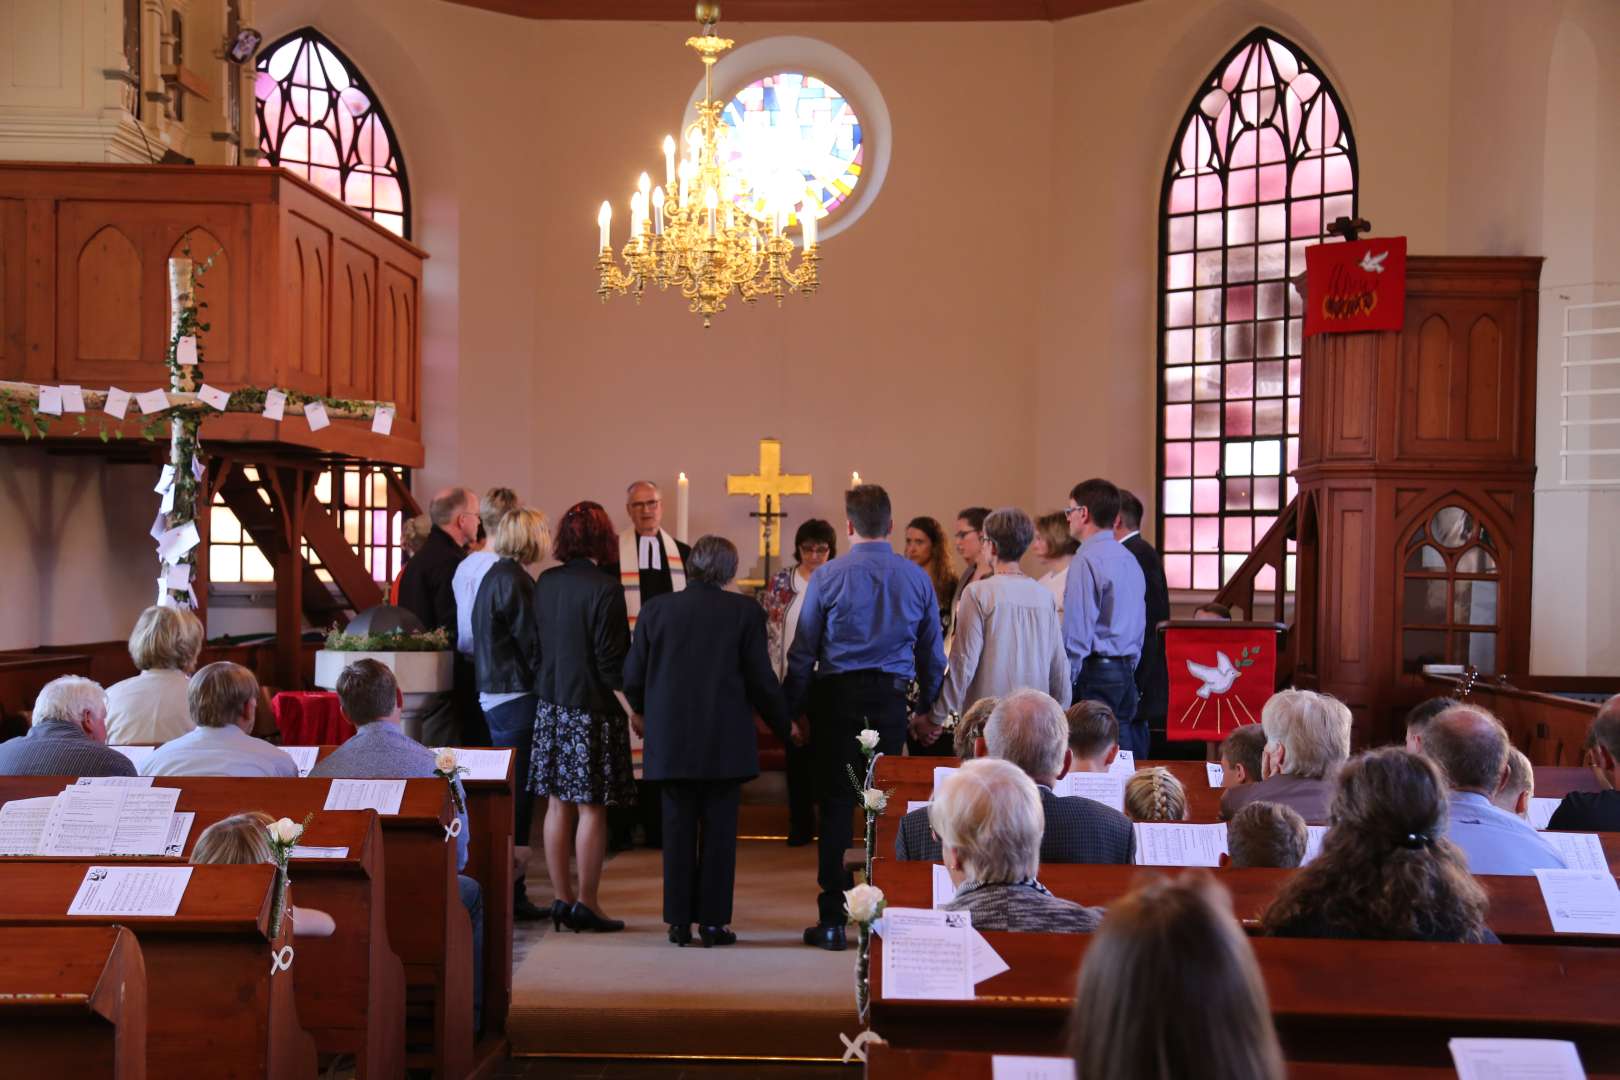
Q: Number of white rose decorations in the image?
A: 5